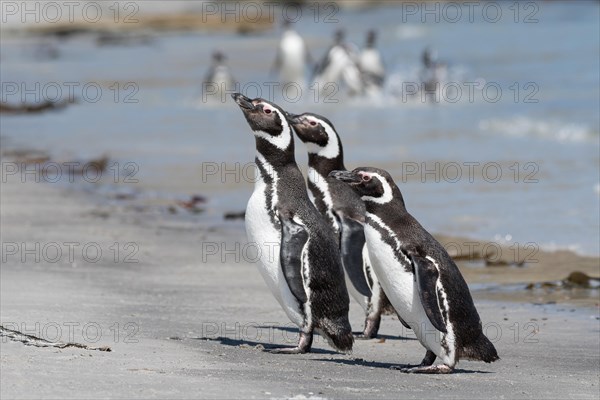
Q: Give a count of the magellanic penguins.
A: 3